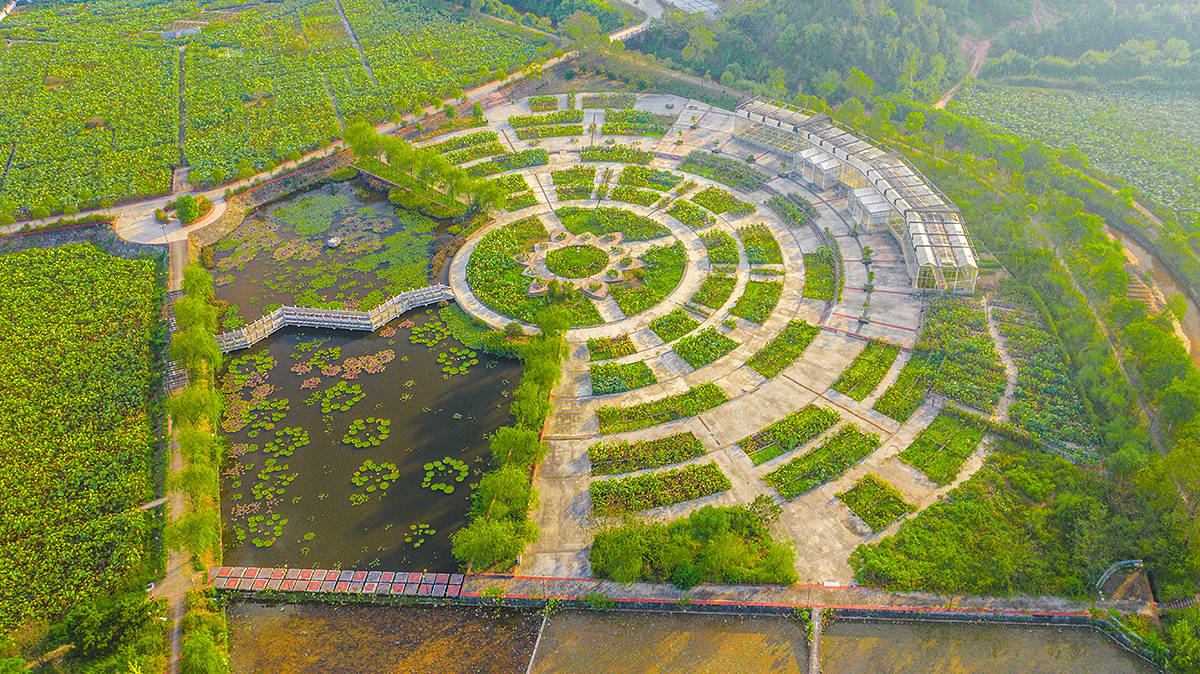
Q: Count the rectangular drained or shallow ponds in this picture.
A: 3